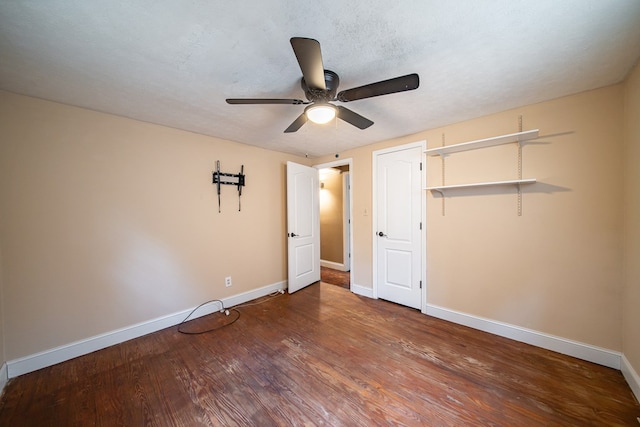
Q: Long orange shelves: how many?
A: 0